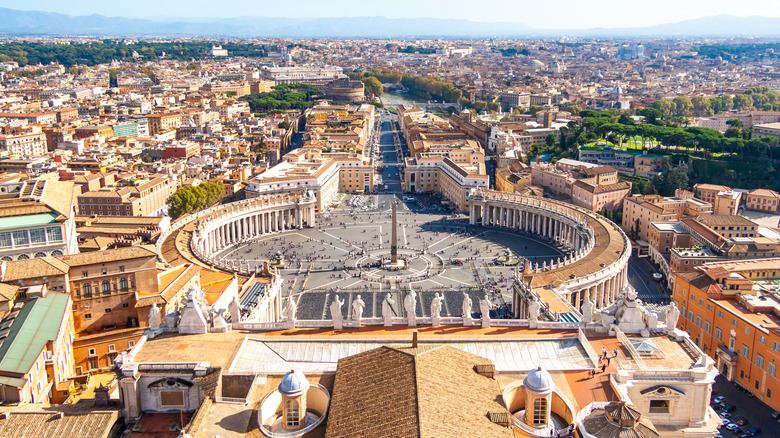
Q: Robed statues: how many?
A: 13